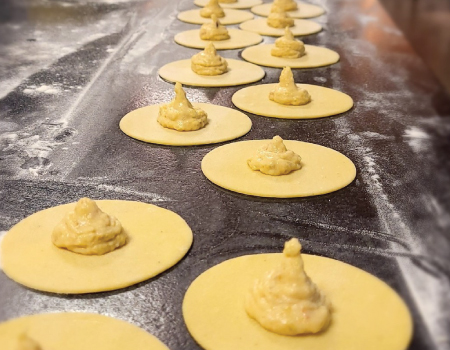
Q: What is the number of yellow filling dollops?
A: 13